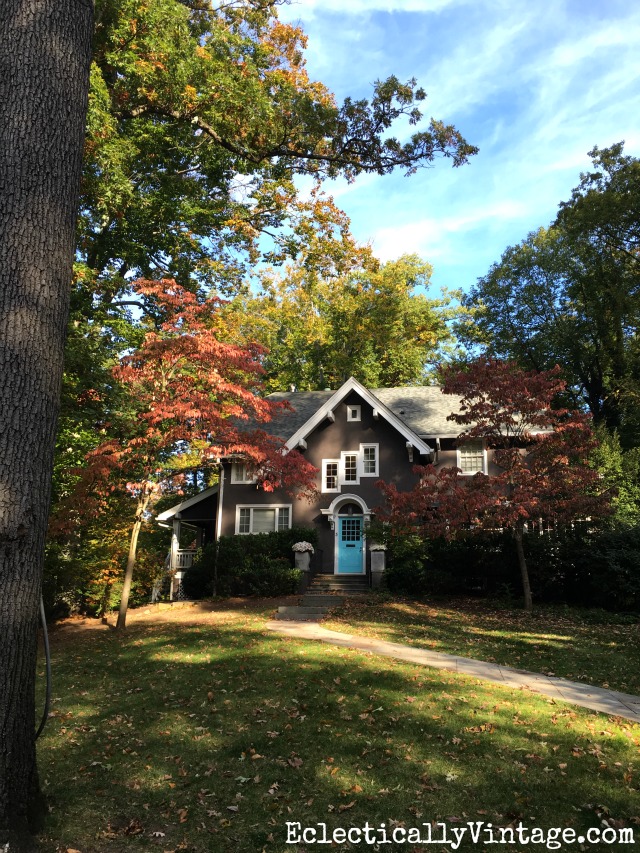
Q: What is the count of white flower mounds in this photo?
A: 2